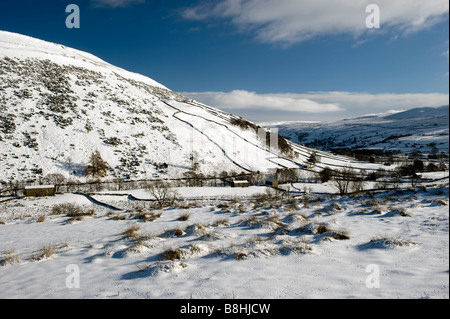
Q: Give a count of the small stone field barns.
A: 3